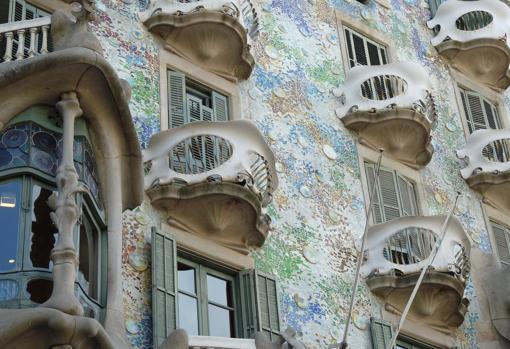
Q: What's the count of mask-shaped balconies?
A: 6